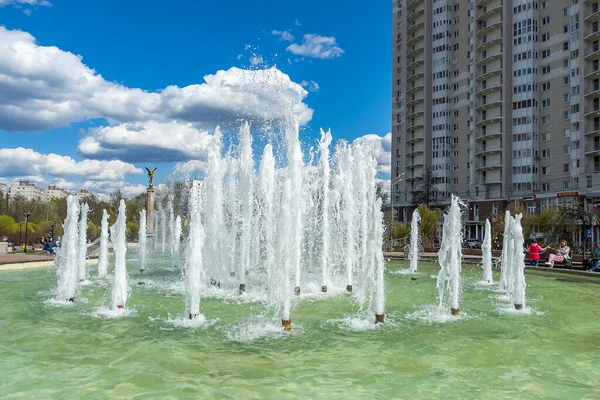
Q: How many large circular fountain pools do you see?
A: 1